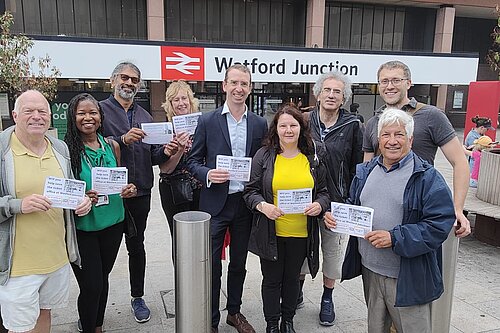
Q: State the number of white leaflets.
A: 7